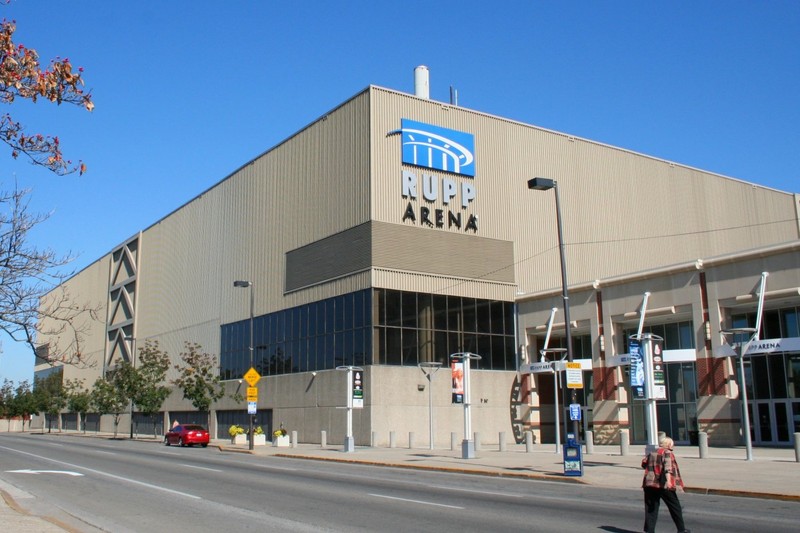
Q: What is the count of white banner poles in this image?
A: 3